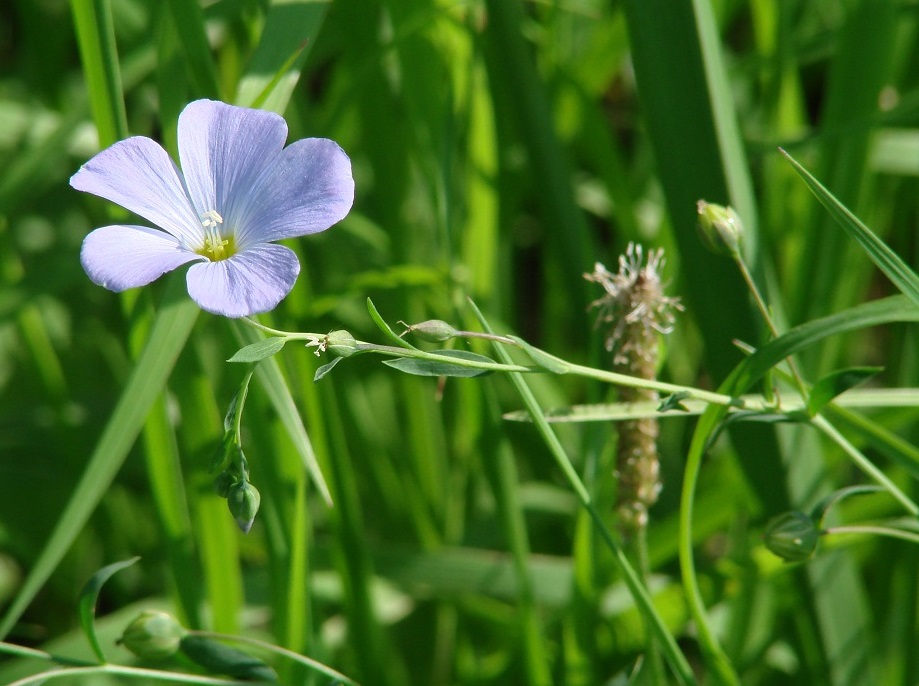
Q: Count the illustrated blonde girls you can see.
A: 0